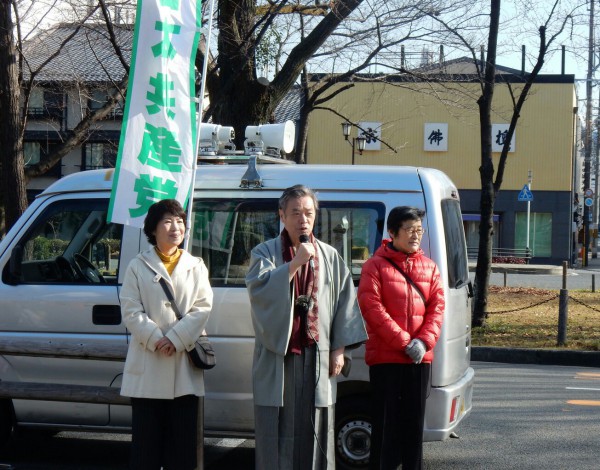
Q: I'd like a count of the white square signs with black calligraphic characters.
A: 3